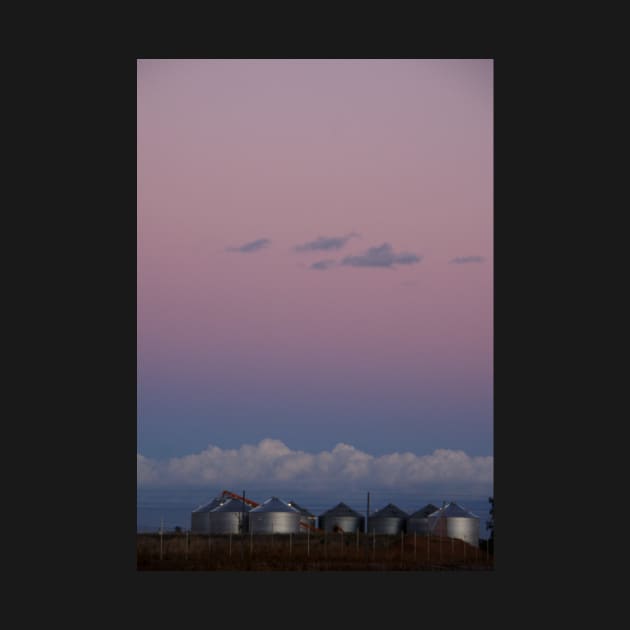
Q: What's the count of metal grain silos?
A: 8